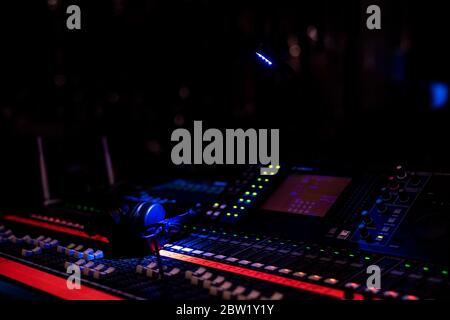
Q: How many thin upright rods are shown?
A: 2